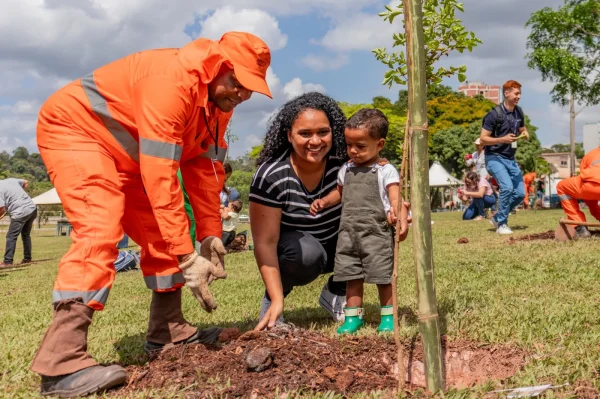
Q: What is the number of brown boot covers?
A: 2